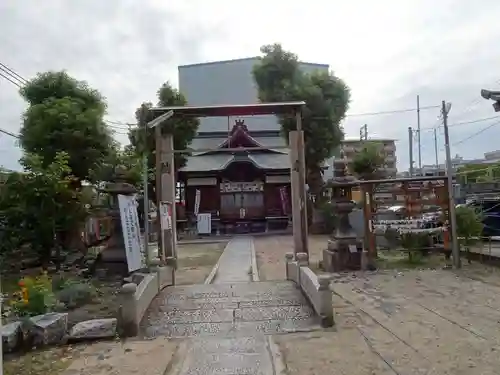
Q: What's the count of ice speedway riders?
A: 0